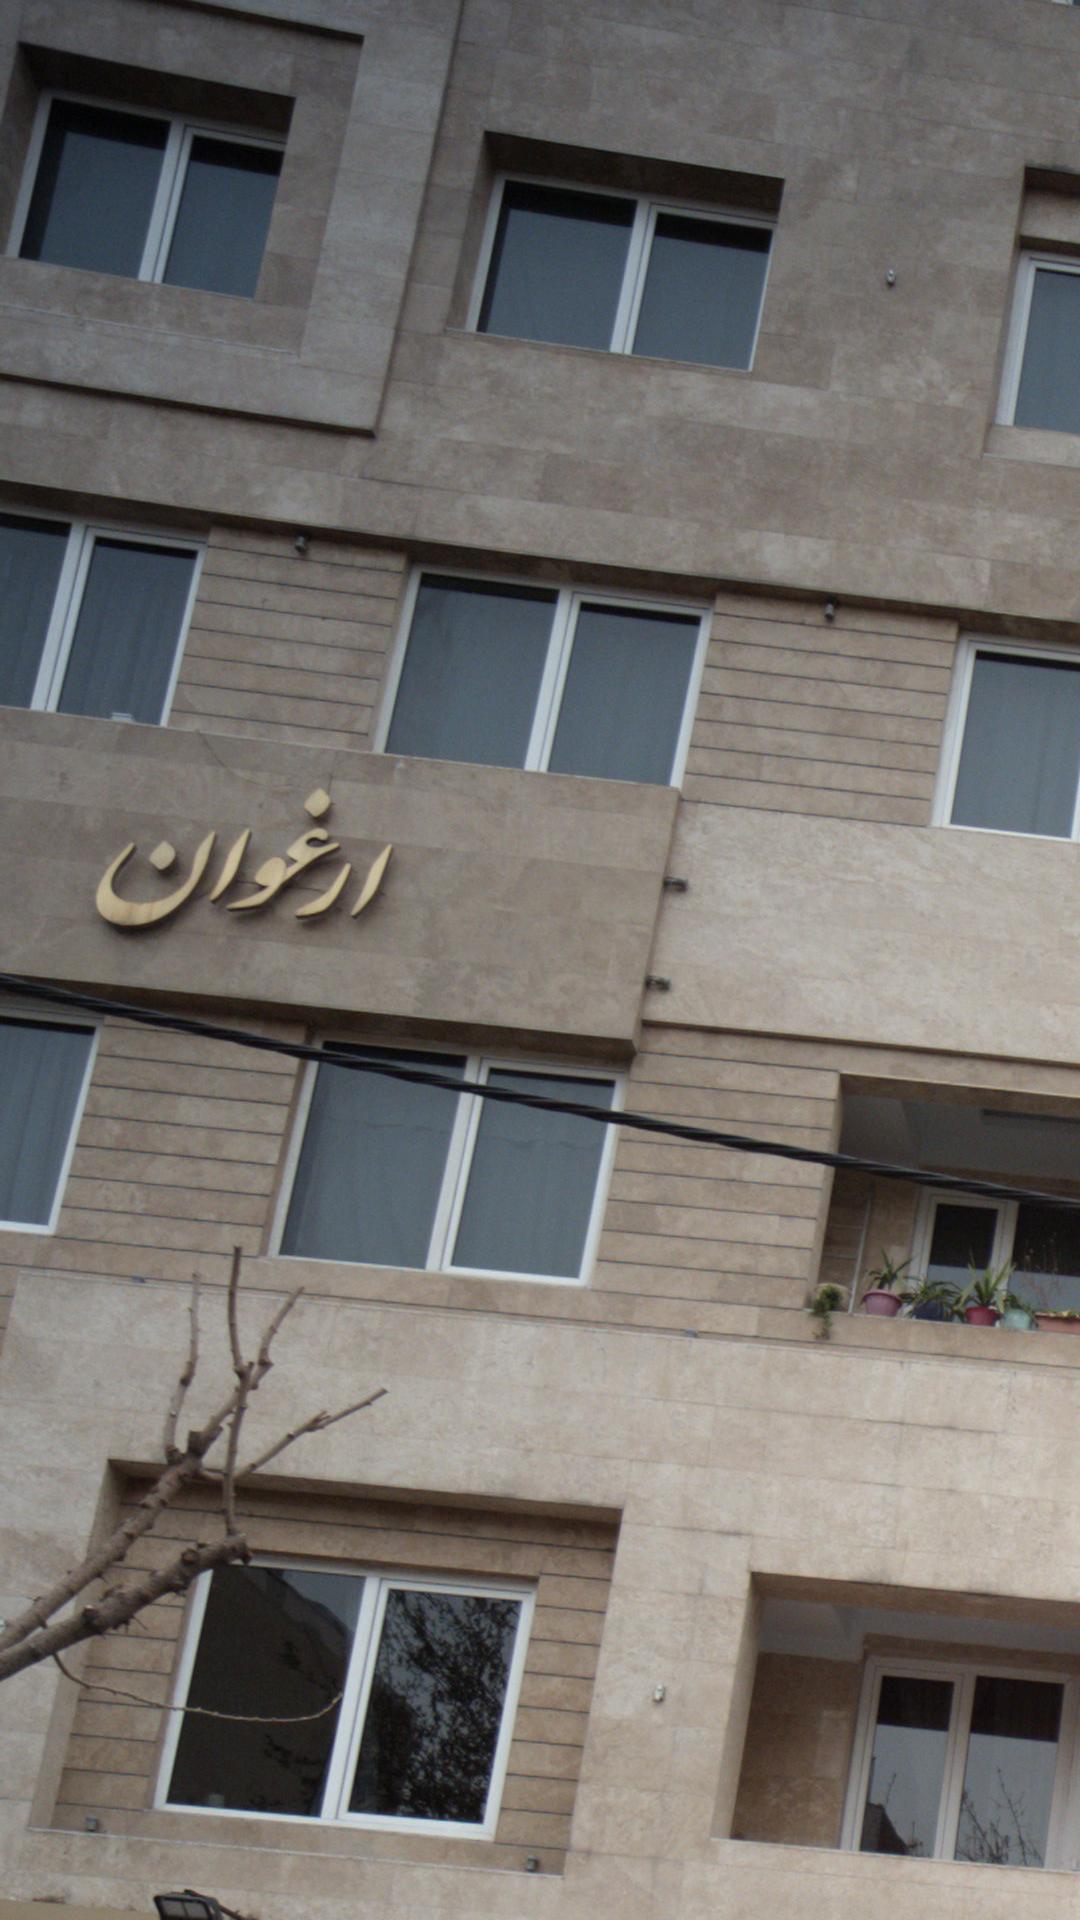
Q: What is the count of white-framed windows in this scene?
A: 11